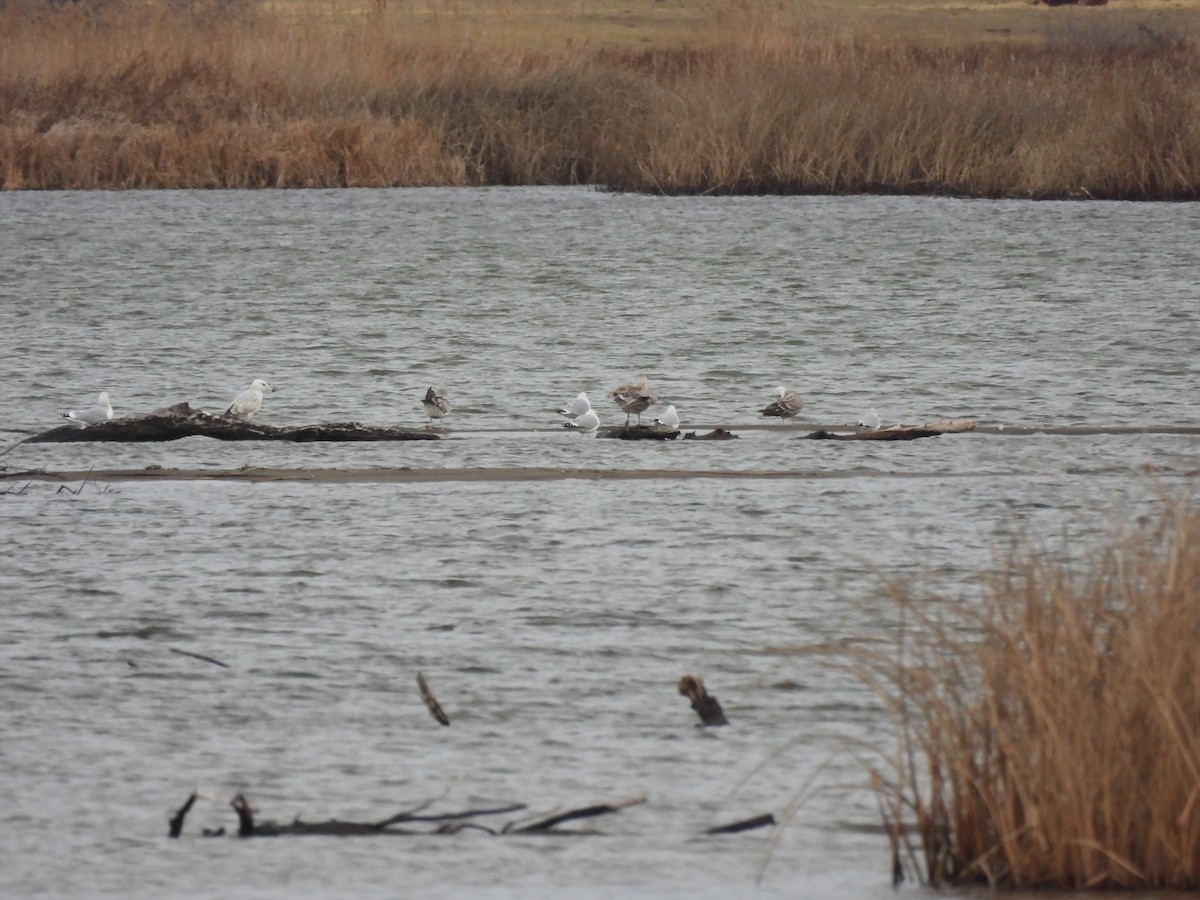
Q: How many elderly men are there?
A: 0